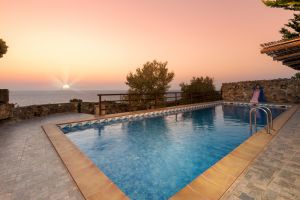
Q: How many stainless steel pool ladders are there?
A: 1